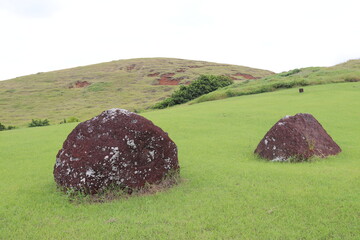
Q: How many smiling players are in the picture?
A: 0